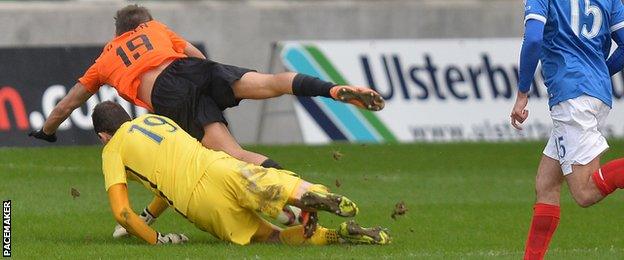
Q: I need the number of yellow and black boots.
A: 2